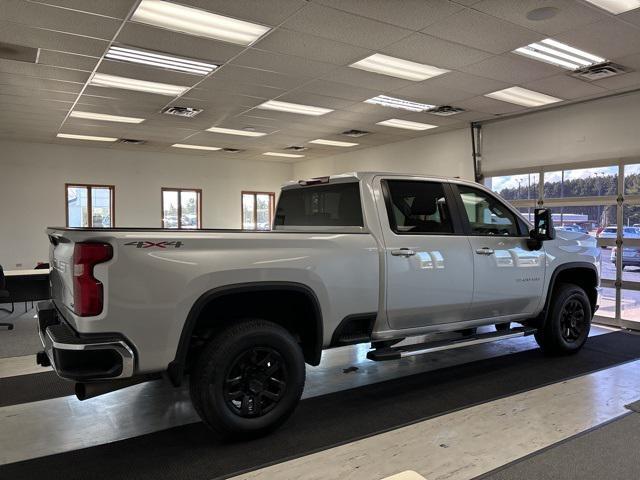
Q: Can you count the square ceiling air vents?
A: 7